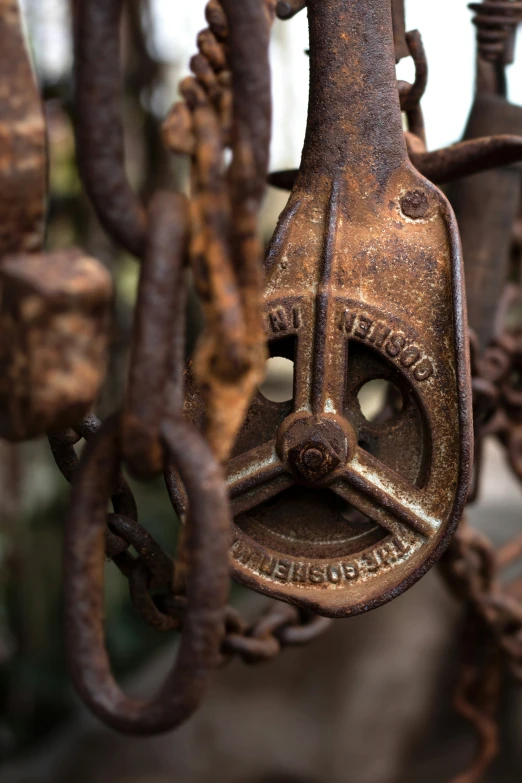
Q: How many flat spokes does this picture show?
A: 3